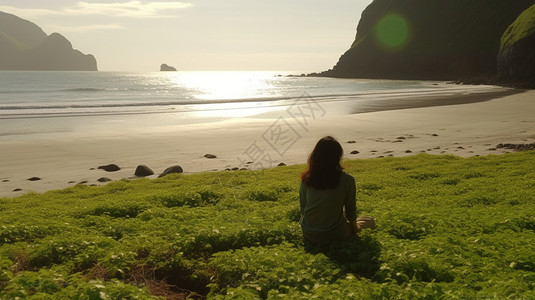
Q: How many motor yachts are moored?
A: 0